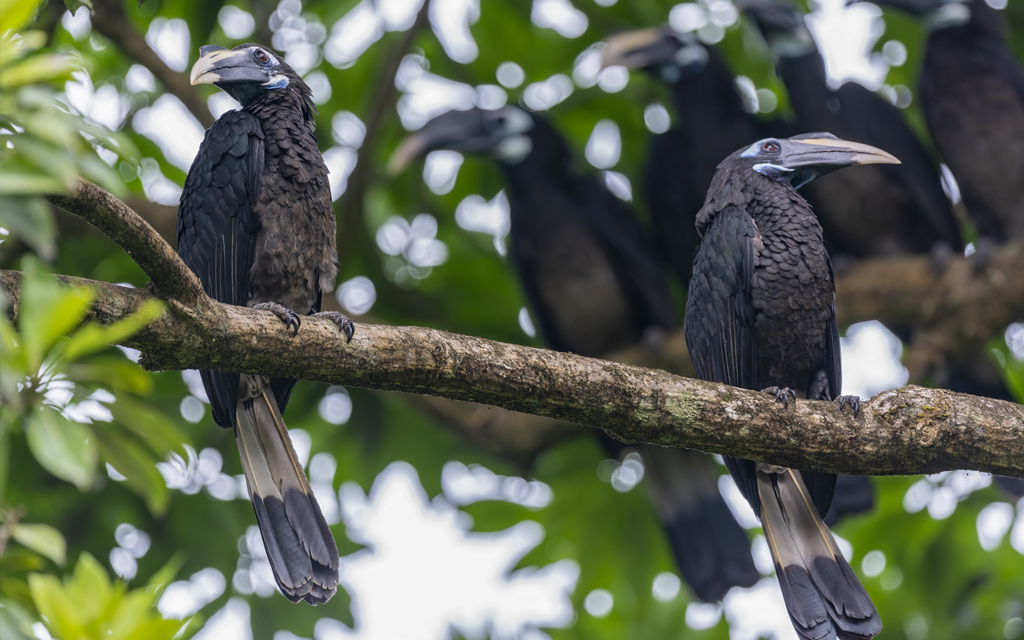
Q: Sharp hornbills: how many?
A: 2